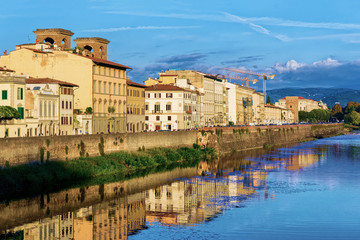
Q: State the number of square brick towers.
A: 2